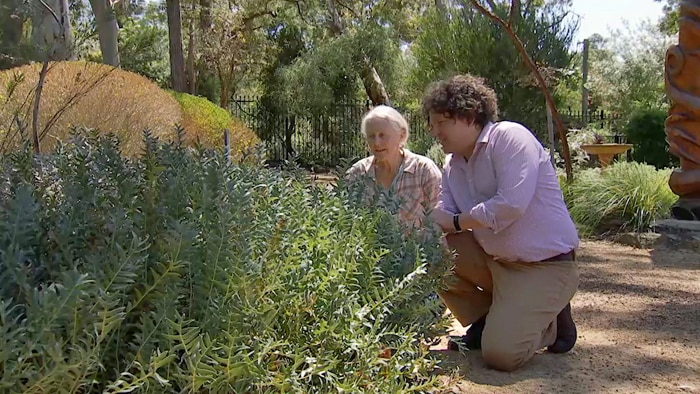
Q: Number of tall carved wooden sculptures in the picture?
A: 1